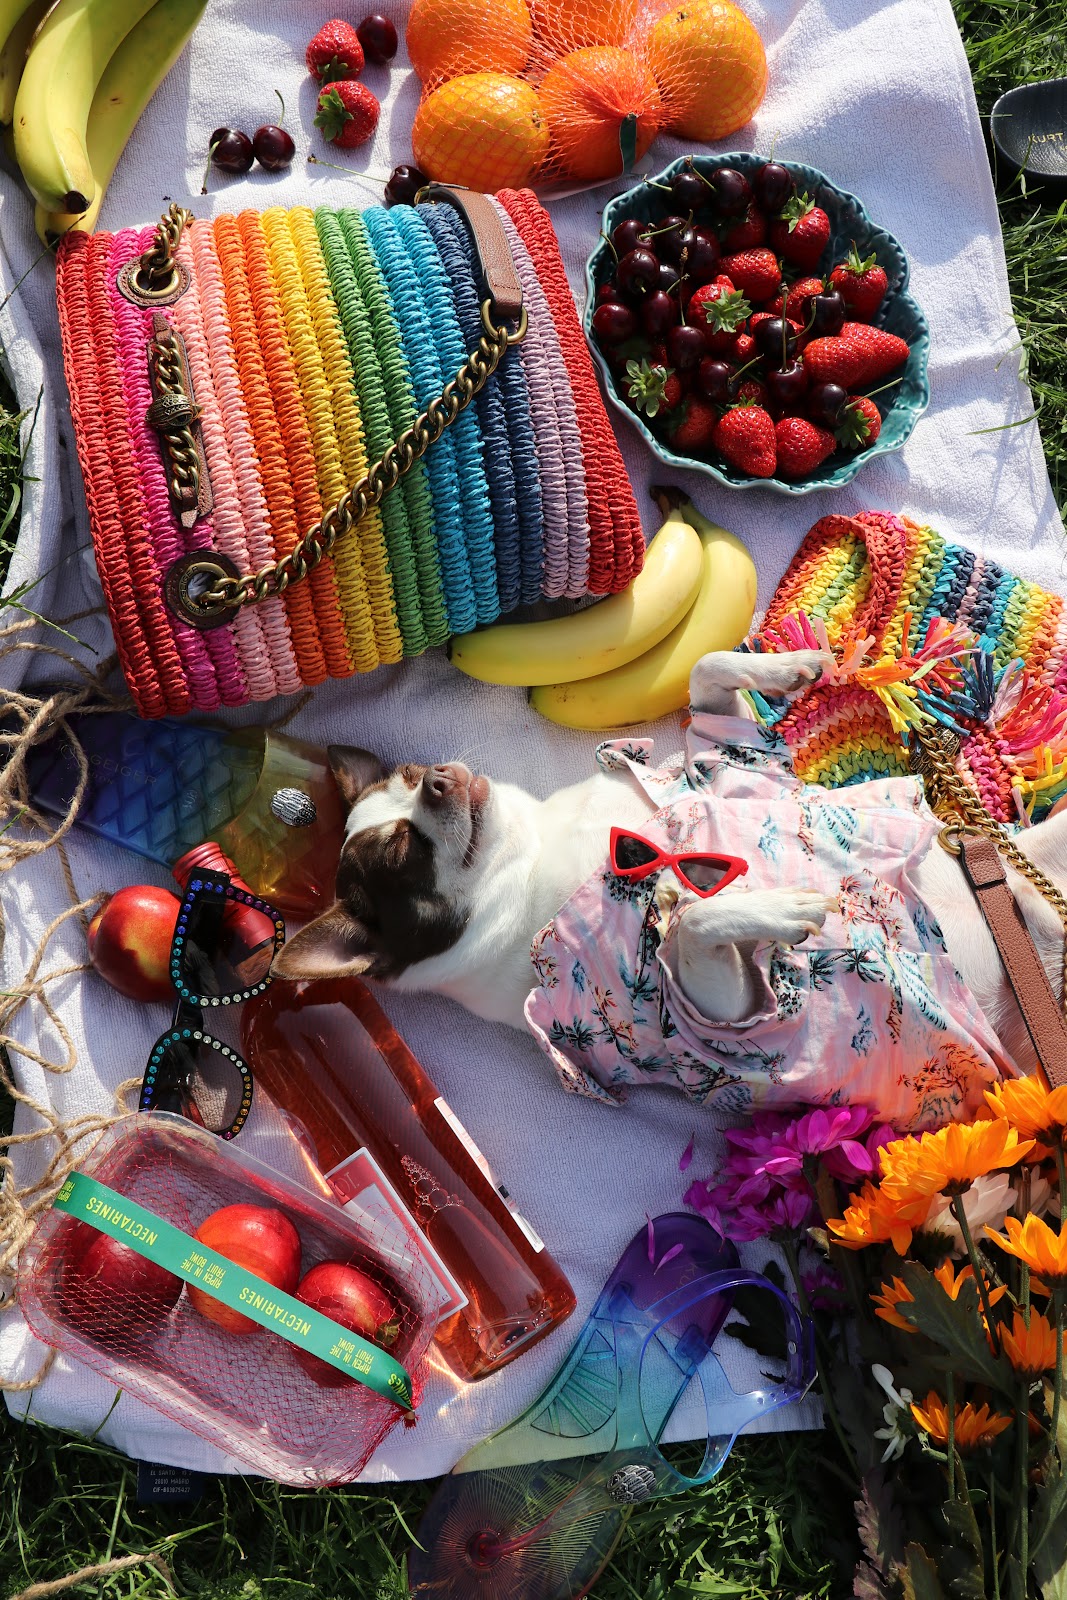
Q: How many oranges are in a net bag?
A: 5